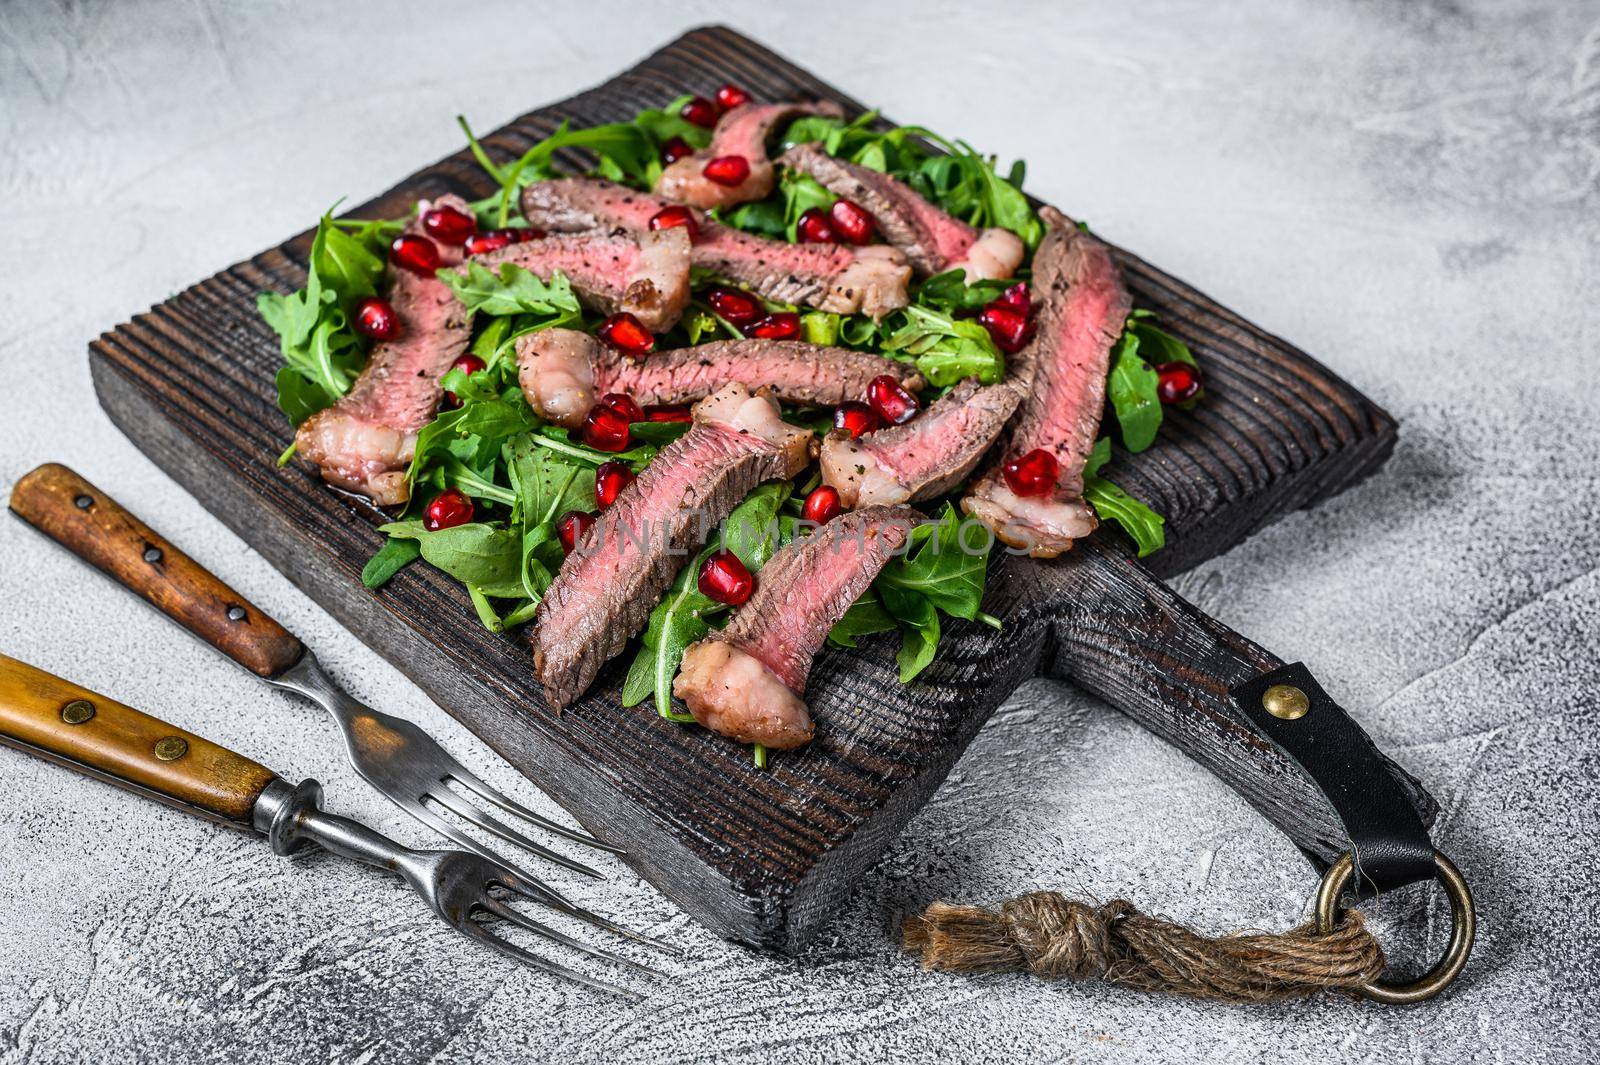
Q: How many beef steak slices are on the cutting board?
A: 10